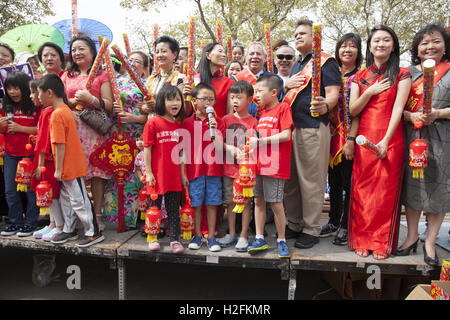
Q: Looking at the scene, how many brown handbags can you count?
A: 1